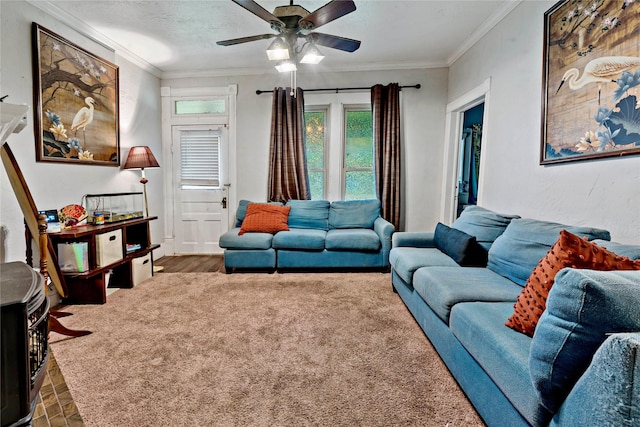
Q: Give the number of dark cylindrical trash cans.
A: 0